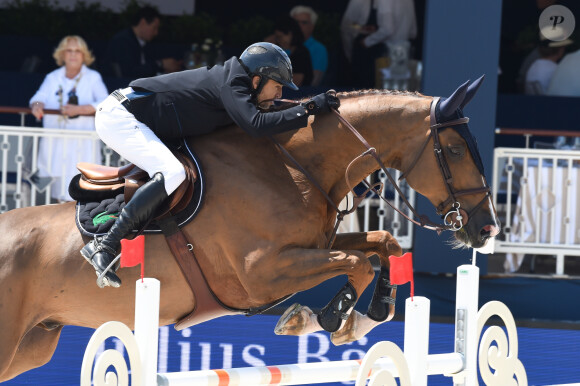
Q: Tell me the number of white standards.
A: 3